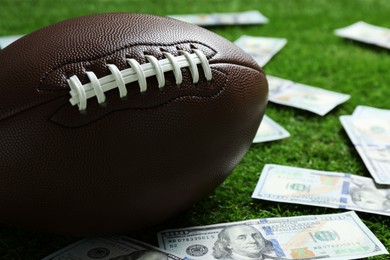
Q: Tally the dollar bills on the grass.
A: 11